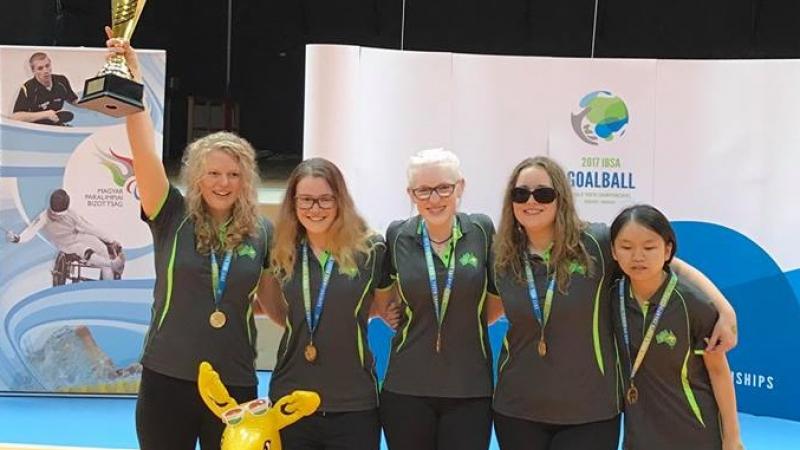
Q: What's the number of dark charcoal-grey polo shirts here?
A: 5